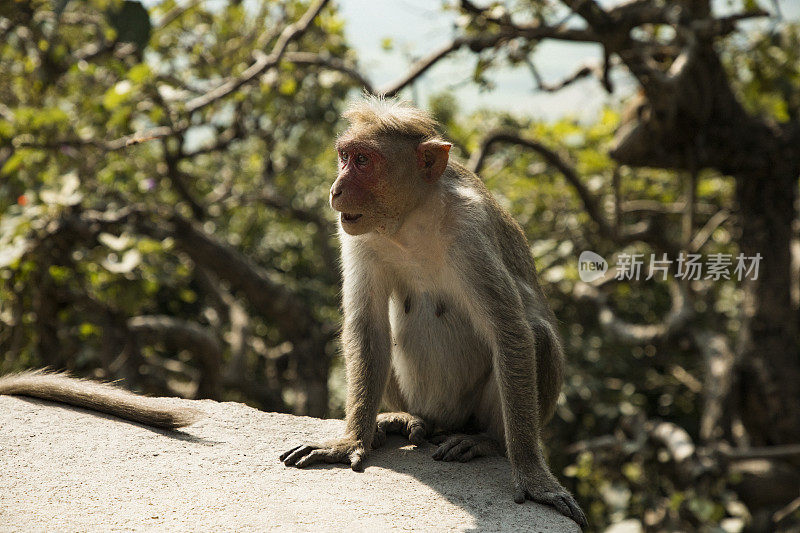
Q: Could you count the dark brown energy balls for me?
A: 0